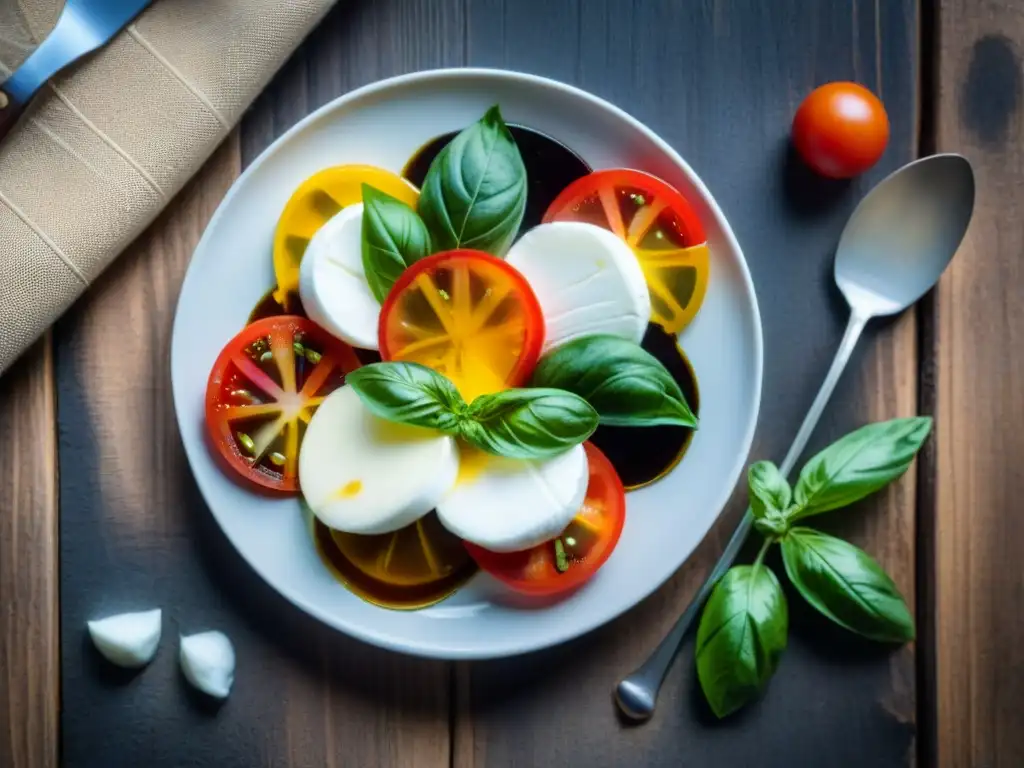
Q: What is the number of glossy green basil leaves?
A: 9